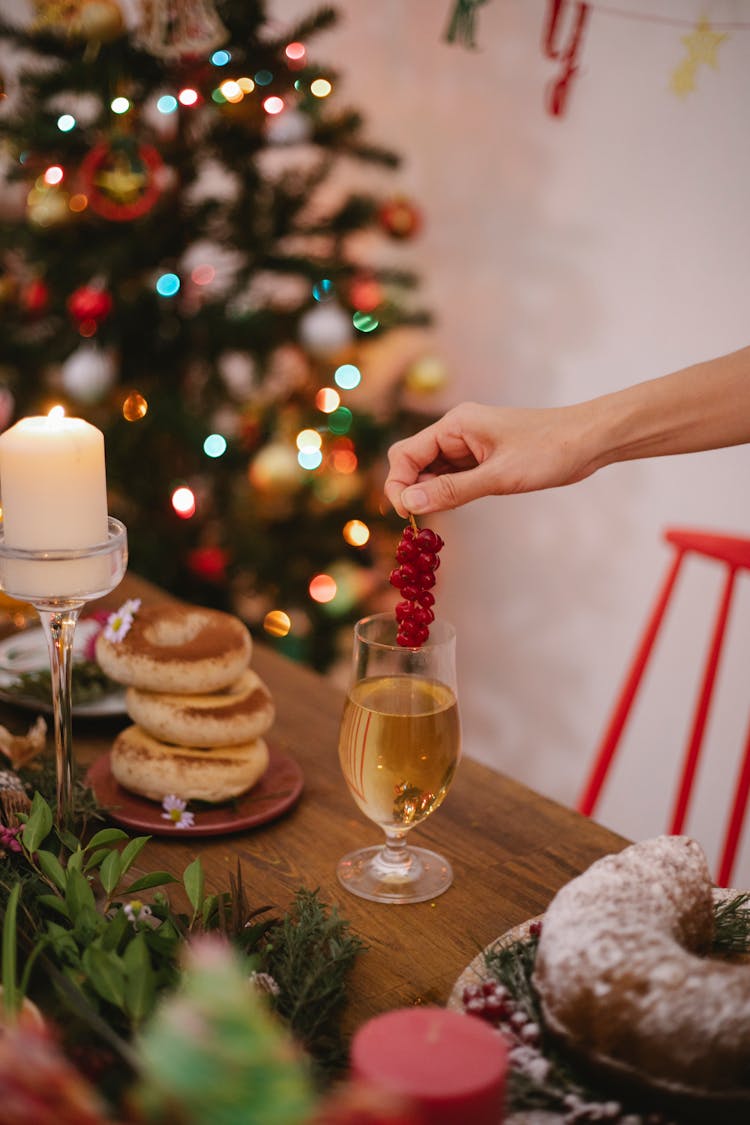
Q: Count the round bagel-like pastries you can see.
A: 3